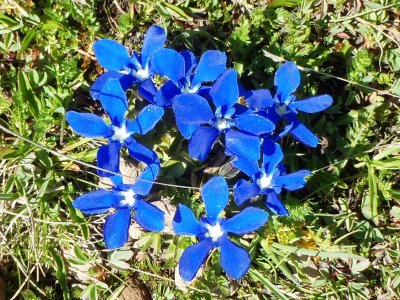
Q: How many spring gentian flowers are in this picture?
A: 8